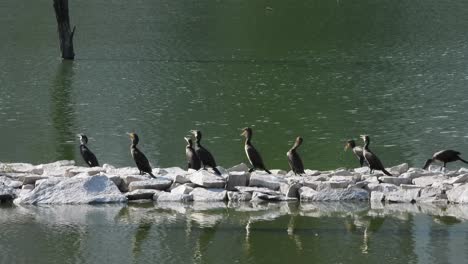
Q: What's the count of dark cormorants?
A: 9